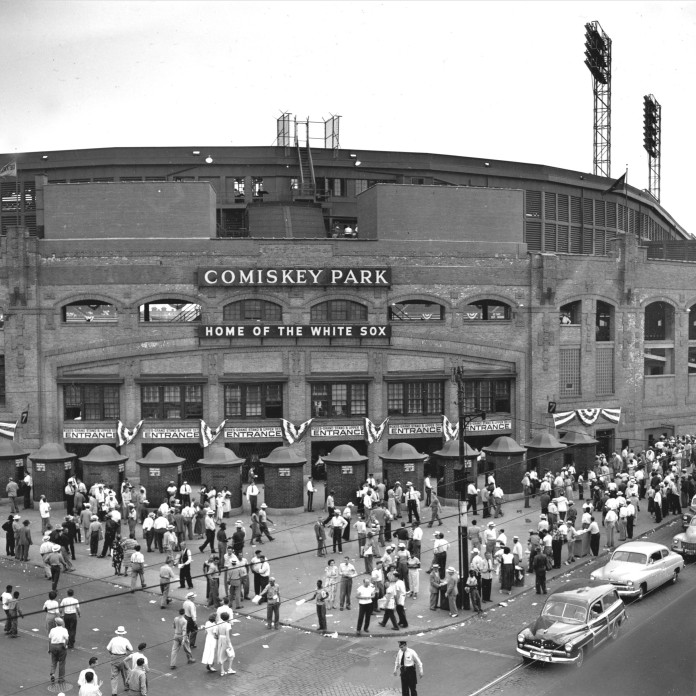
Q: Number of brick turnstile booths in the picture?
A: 12